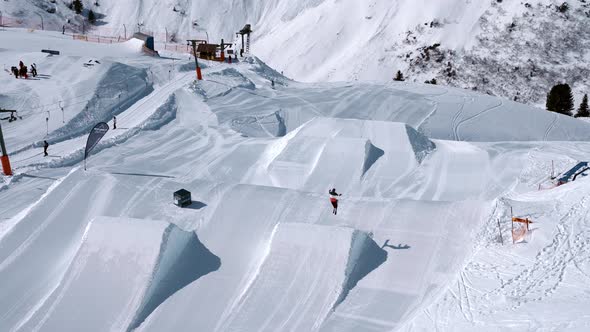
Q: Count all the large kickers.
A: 2